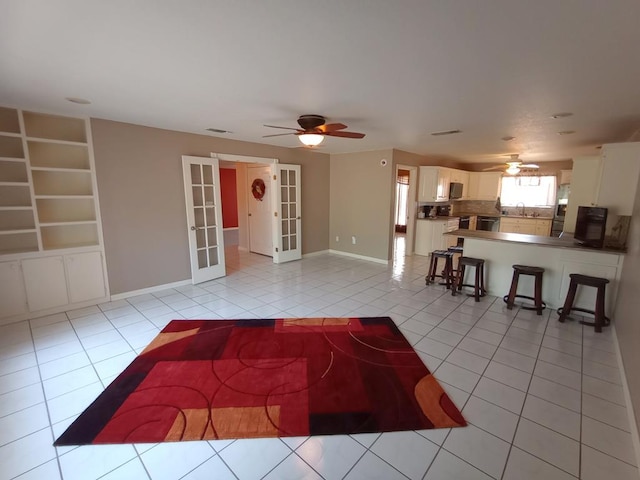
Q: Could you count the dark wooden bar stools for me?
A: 5